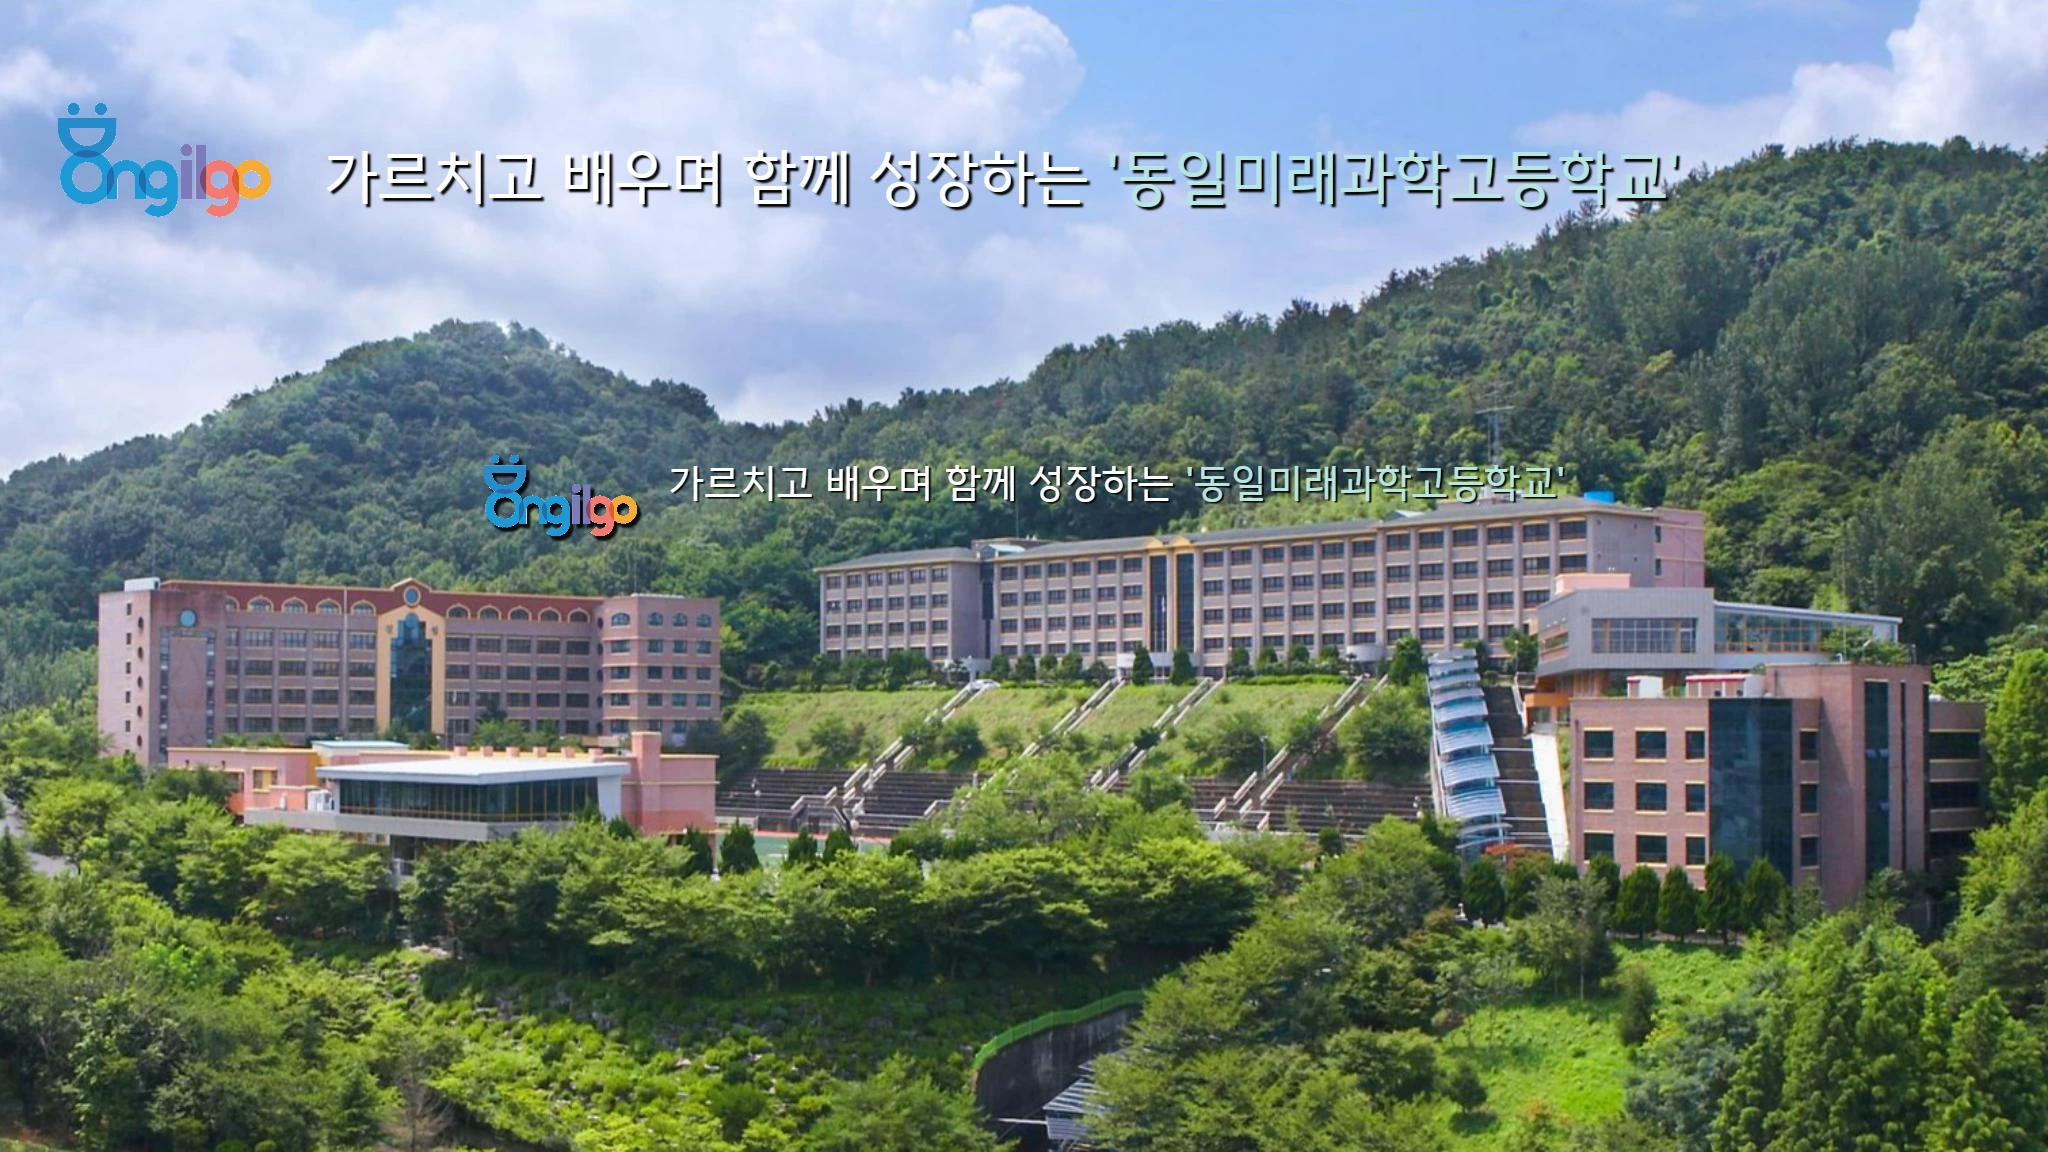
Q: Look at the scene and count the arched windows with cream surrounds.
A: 10